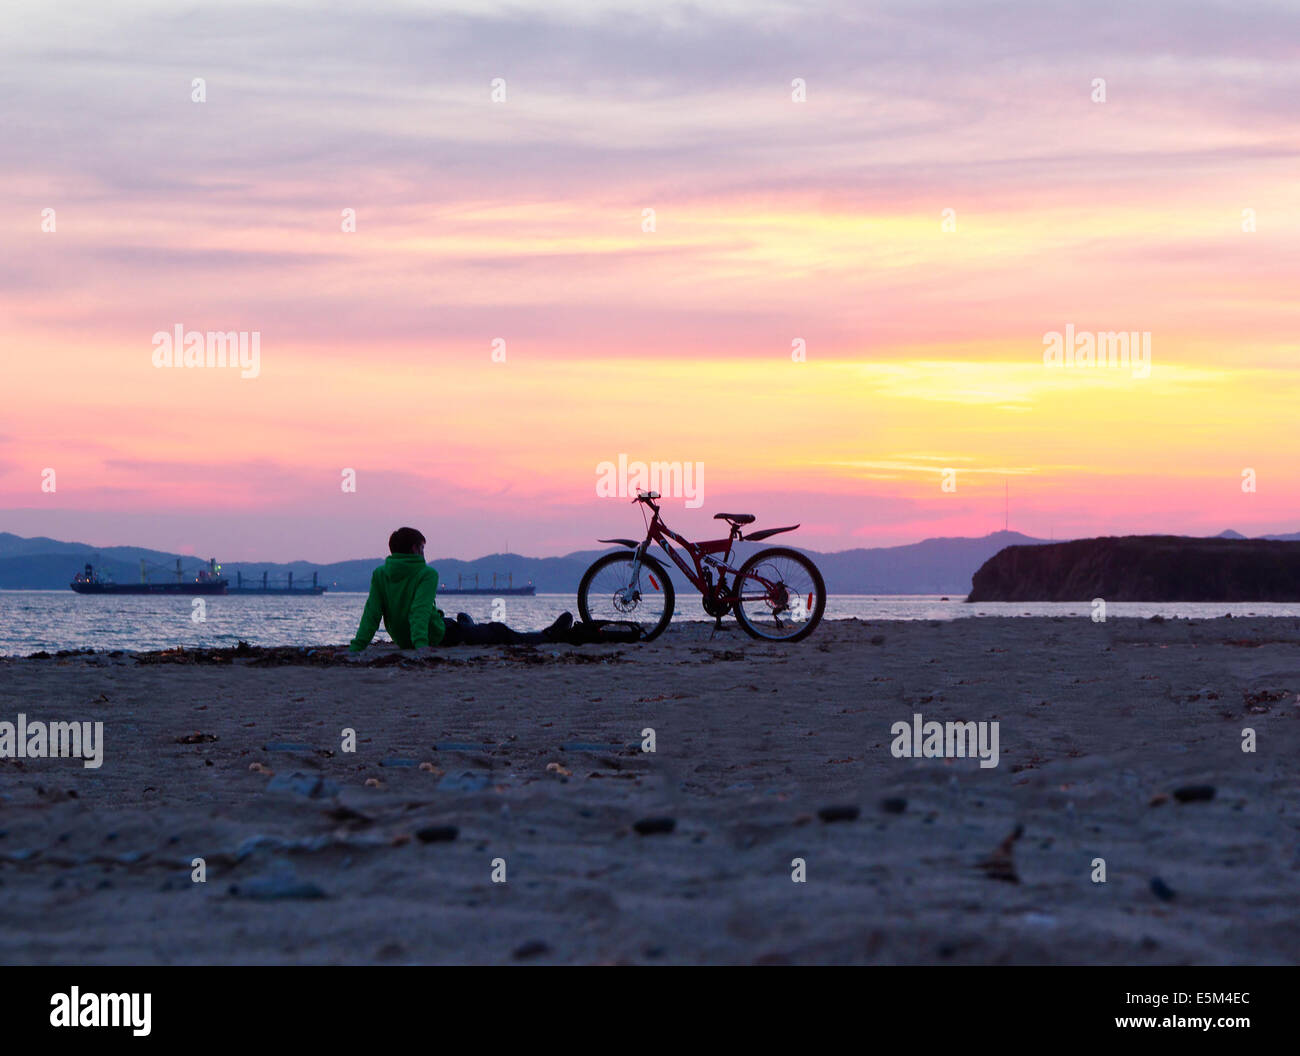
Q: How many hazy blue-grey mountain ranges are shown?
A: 1